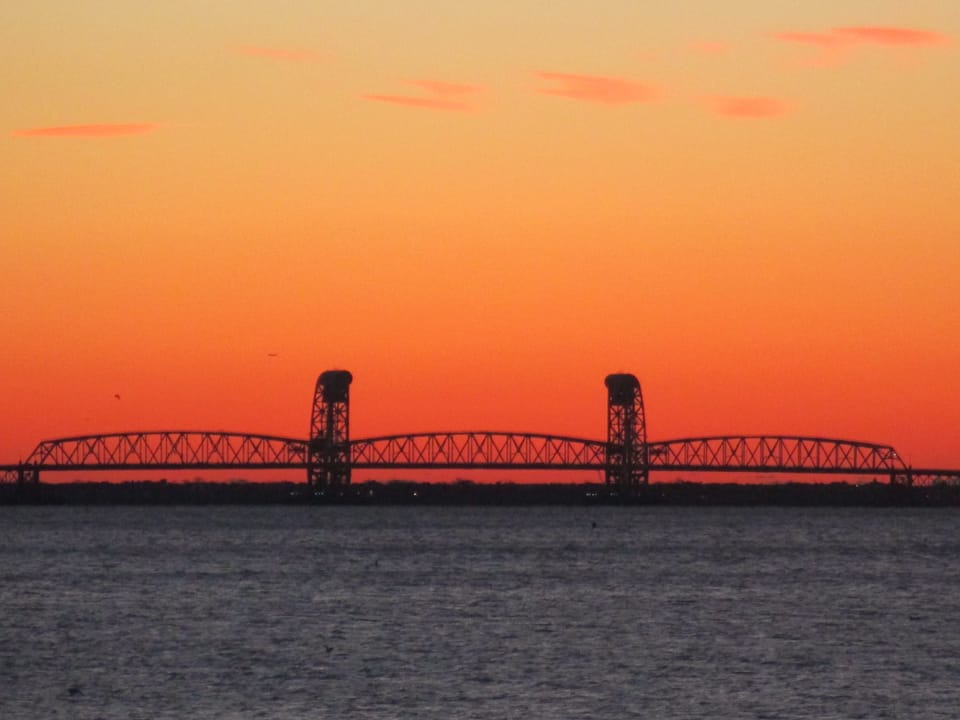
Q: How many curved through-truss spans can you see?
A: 3